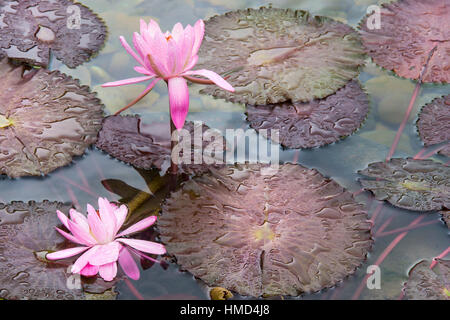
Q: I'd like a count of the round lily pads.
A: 11